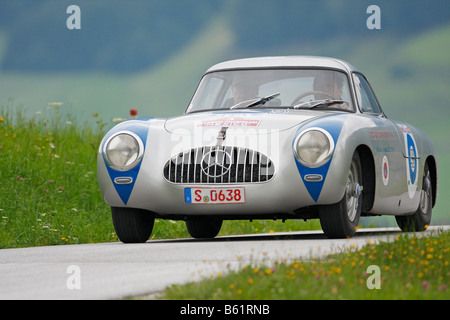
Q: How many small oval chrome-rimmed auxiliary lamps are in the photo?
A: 2